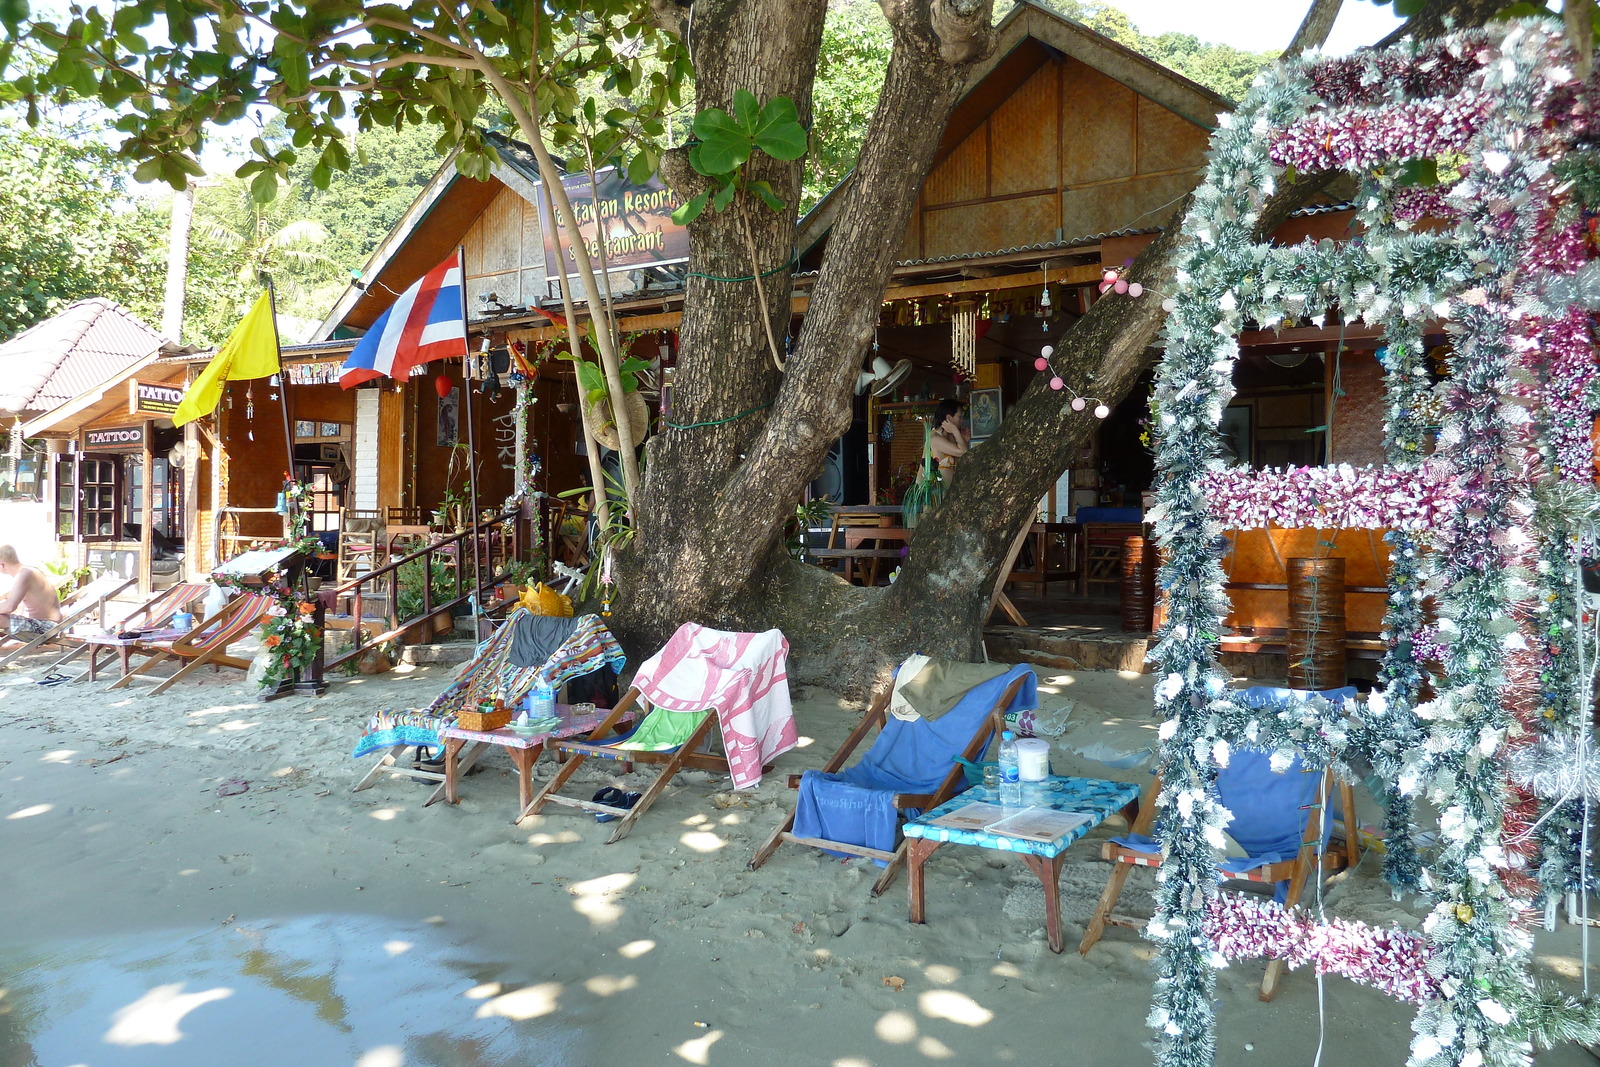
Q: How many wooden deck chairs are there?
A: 7